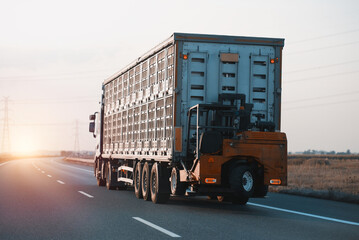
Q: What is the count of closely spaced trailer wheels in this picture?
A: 3